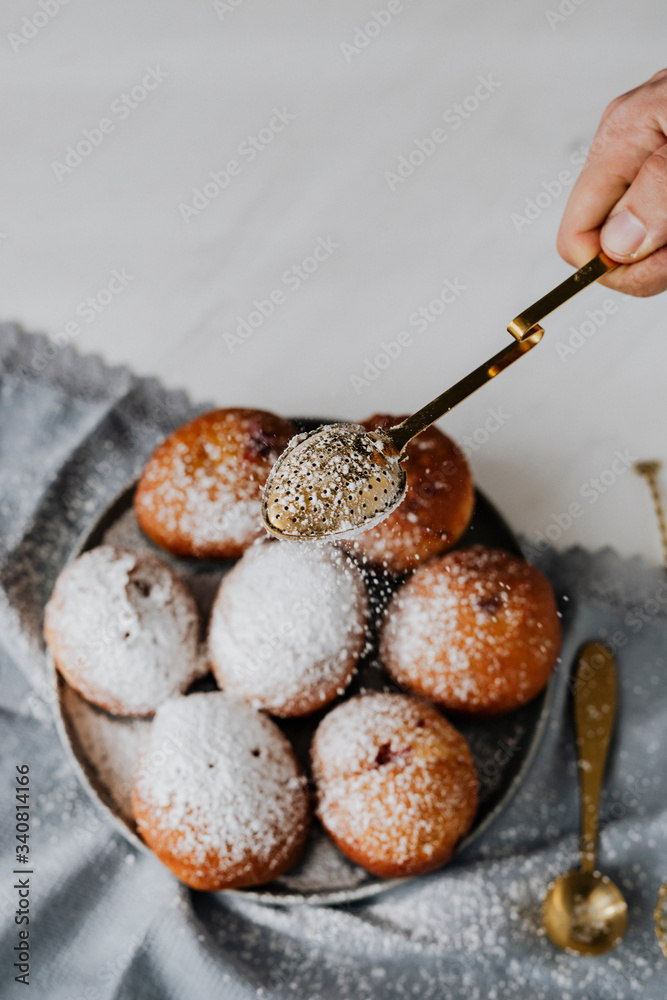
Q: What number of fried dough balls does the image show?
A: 7